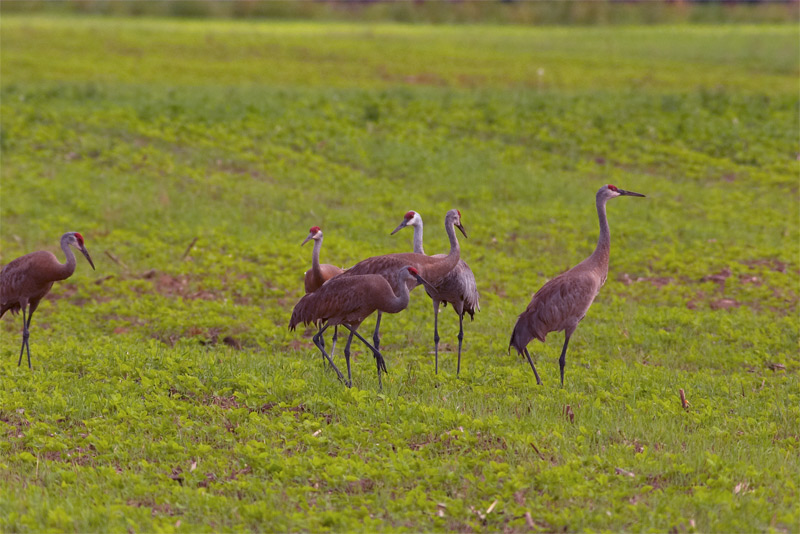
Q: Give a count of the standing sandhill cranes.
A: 6